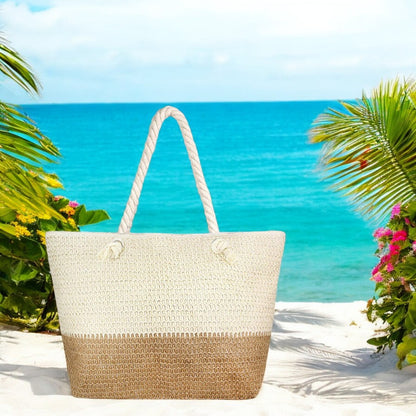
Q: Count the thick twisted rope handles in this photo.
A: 1